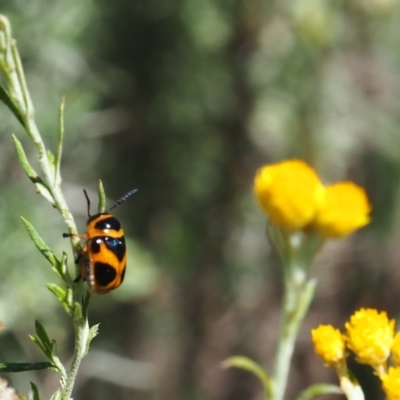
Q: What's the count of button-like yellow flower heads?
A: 6